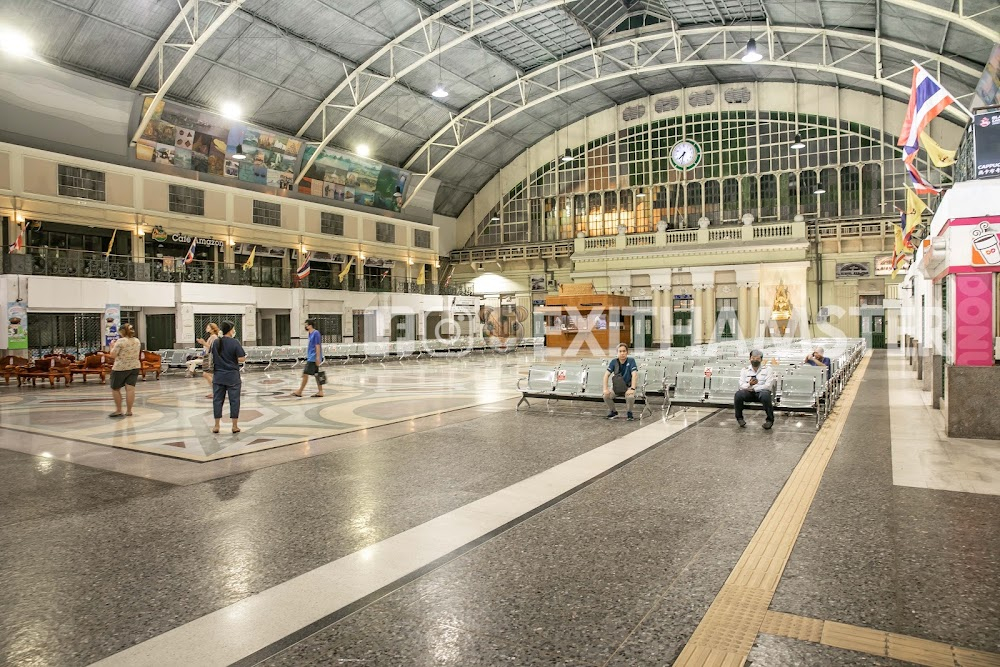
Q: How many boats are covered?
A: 0